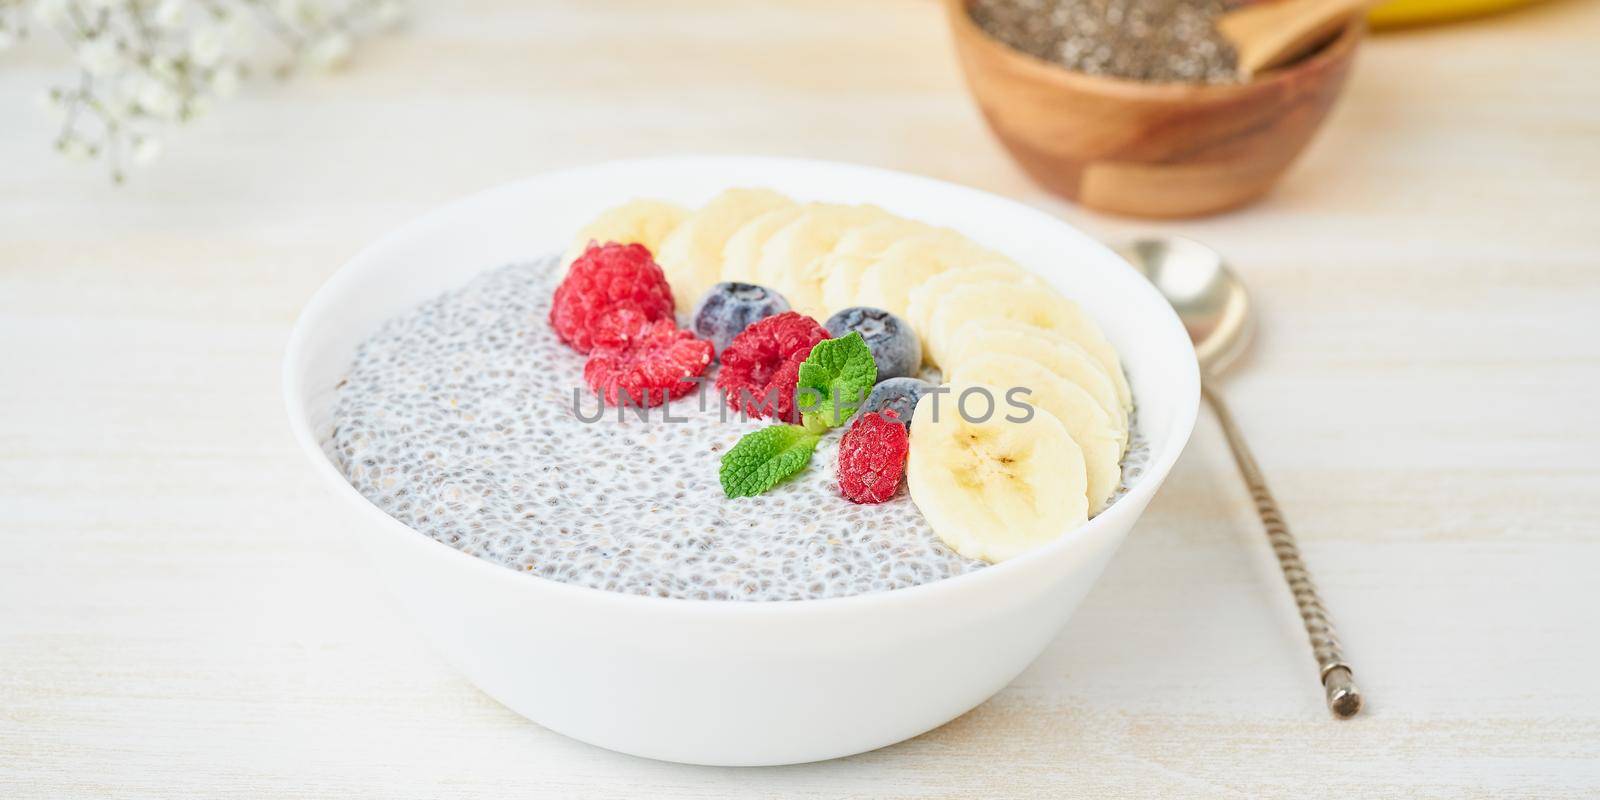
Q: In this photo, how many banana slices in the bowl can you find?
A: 11